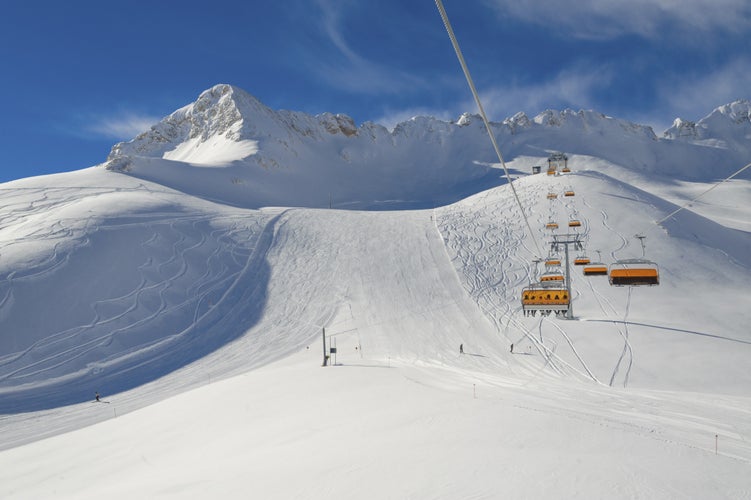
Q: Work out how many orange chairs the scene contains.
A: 12